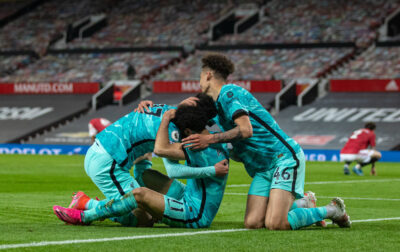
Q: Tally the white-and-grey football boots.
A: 2